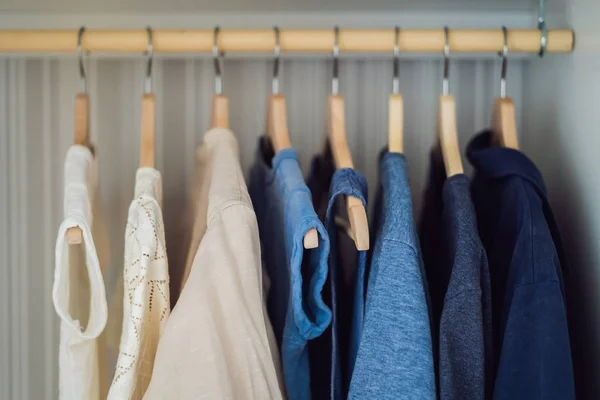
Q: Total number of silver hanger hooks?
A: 8